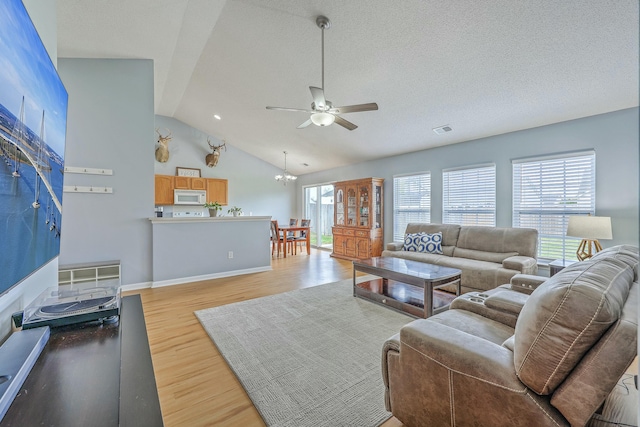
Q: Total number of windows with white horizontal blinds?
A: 3